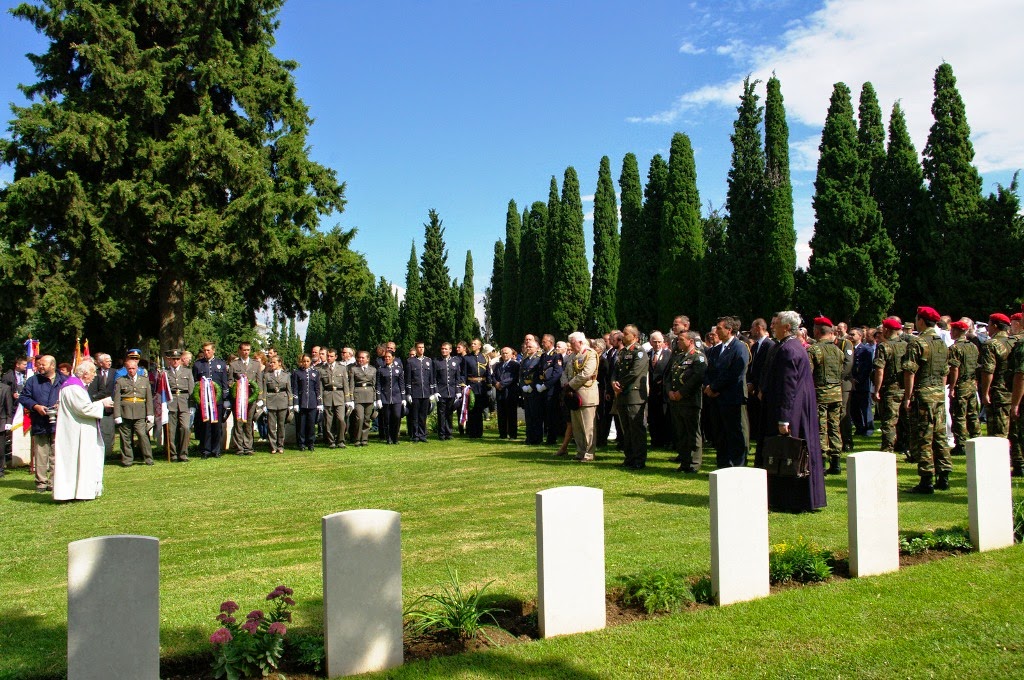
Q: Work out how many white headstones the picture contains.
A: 6